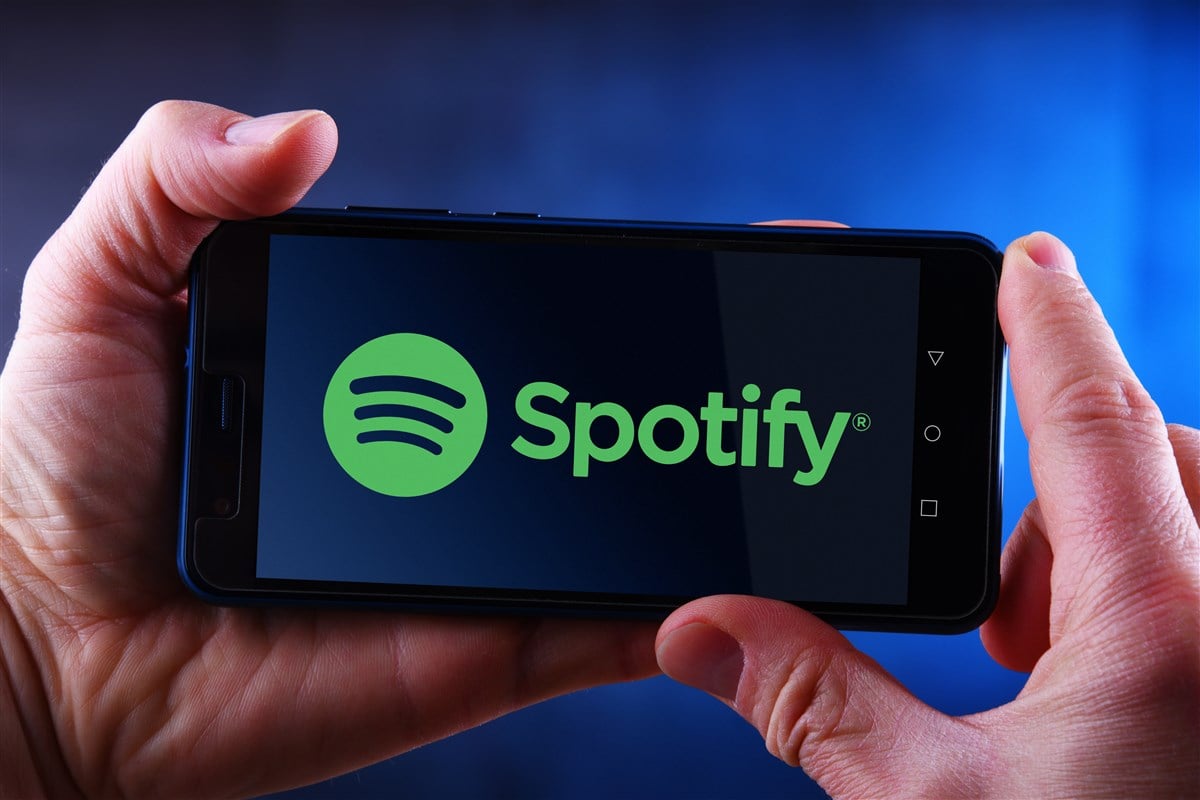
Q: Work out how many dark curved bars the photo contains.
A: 3